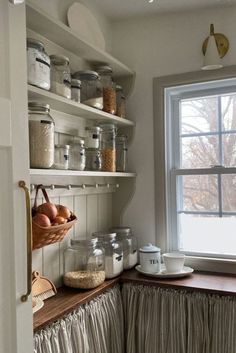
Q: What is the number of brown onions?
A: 4